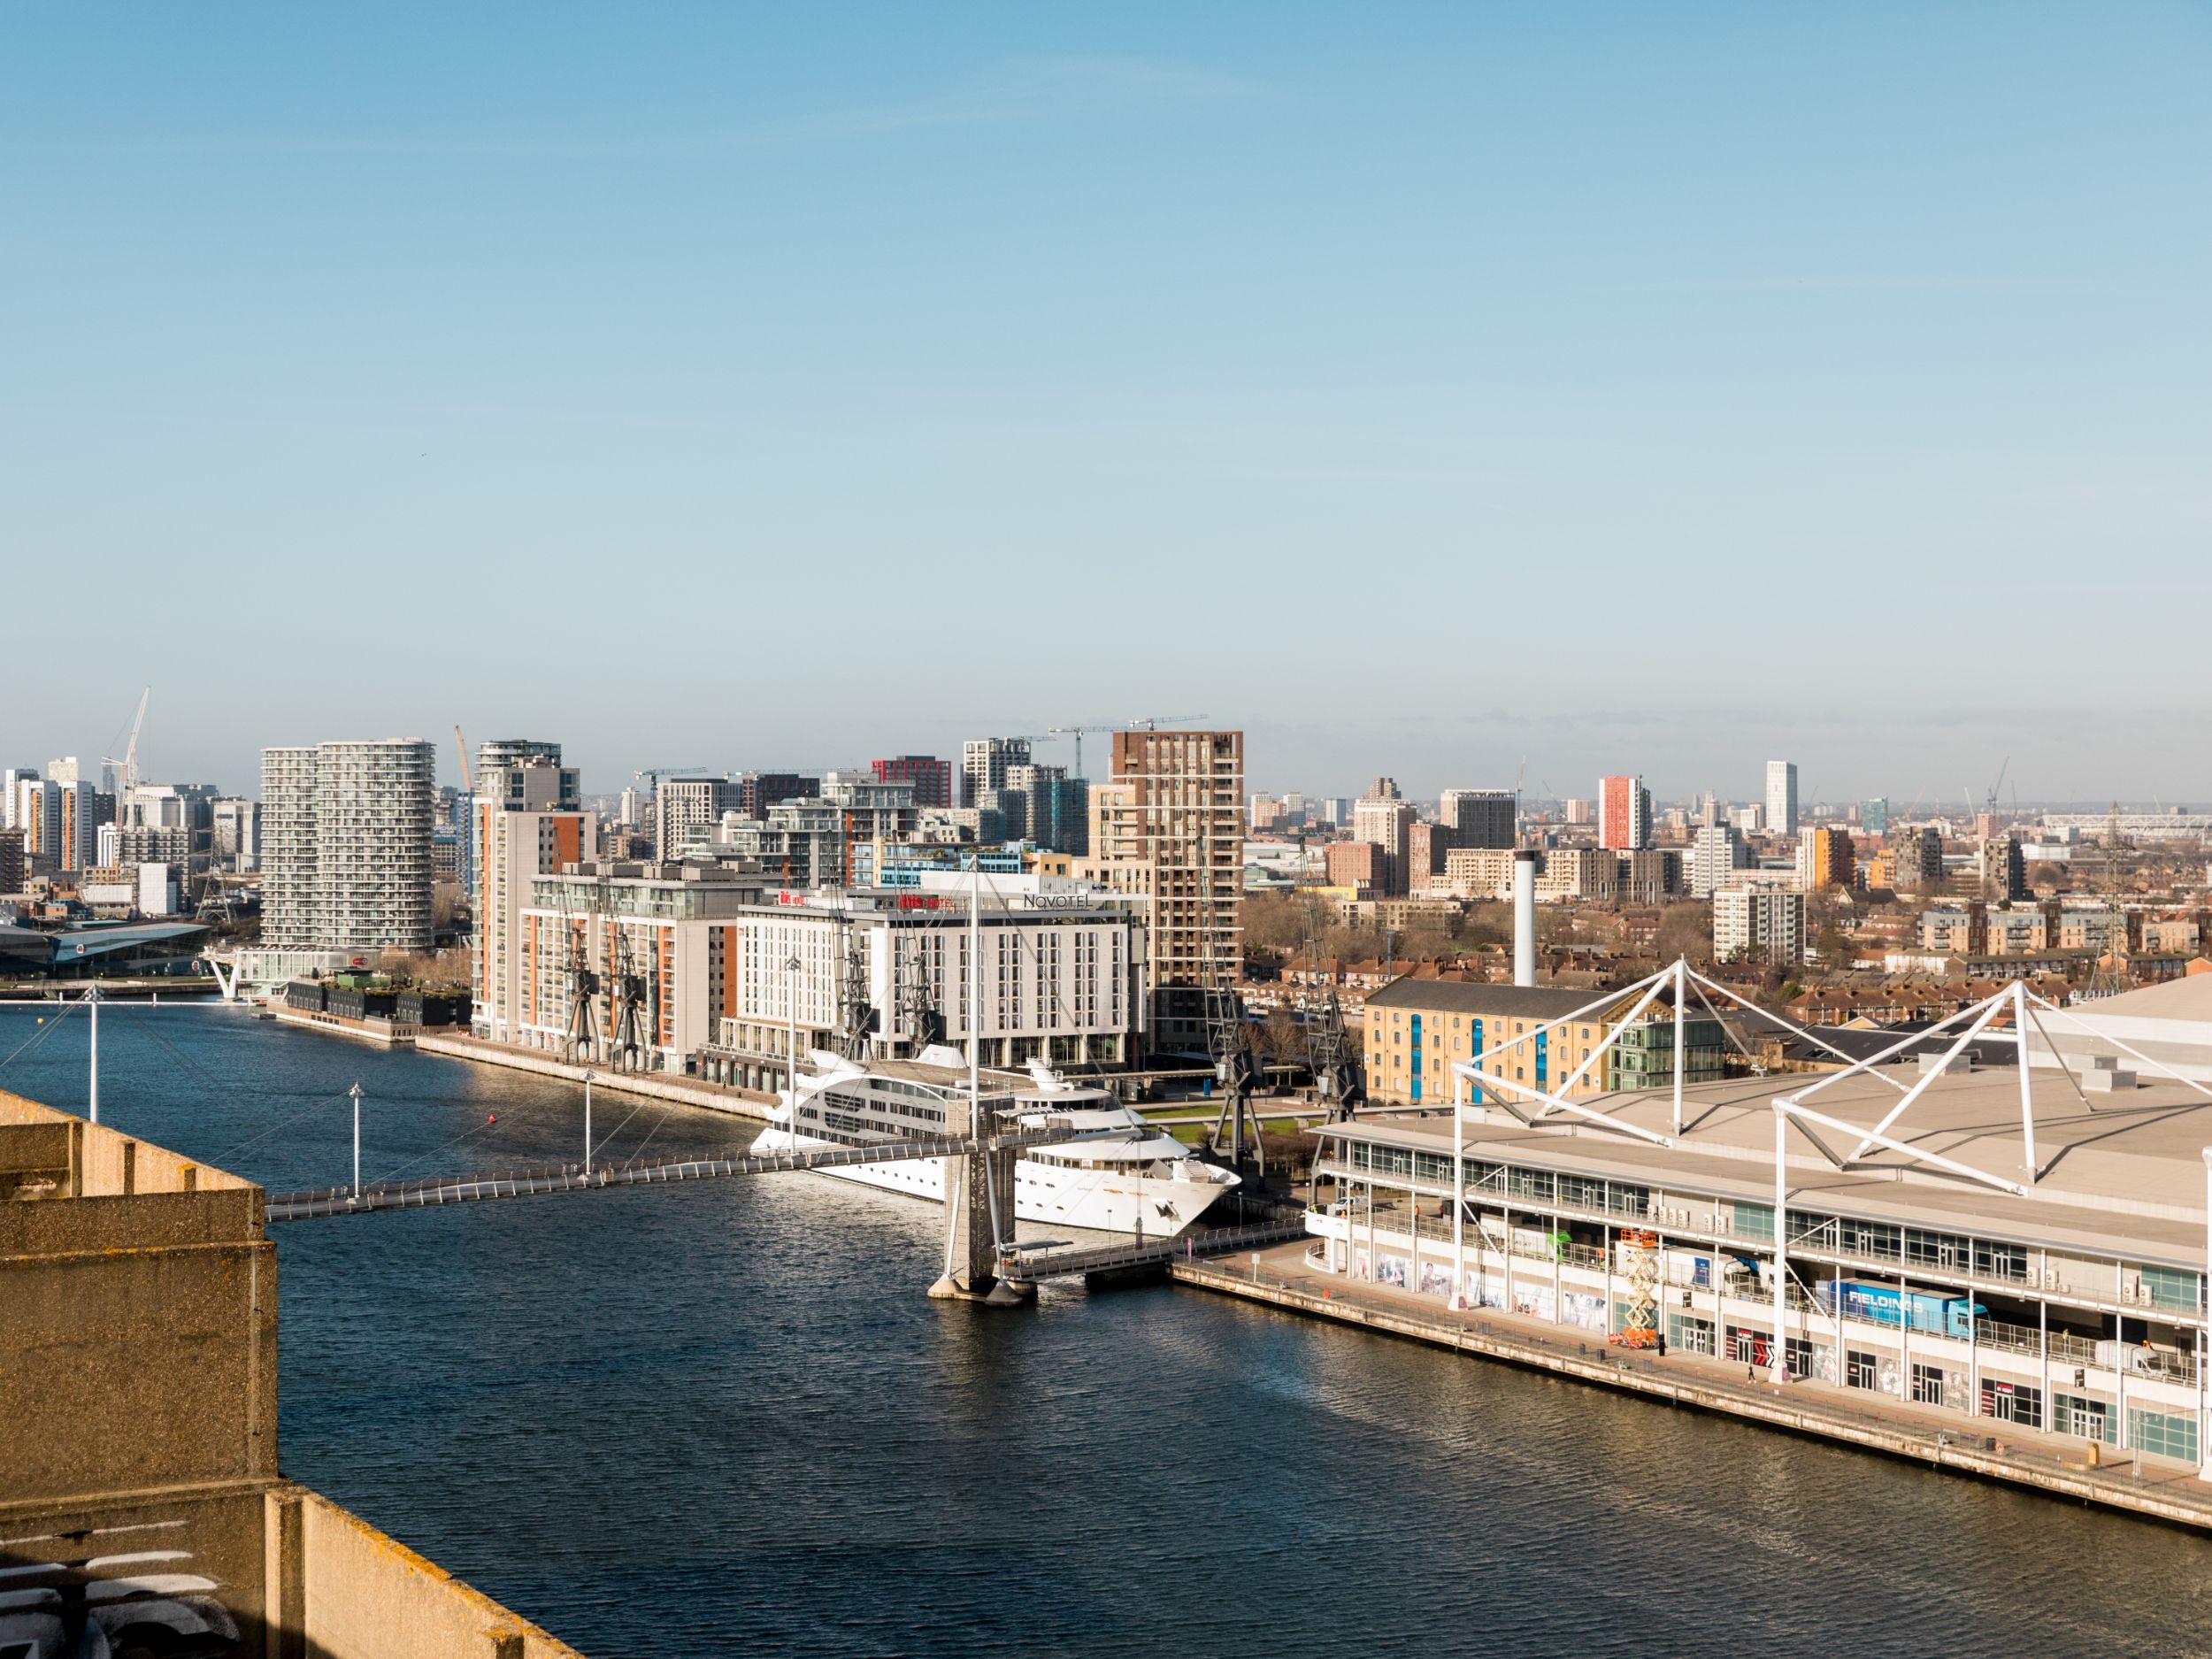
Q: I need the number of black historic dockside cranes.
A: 6